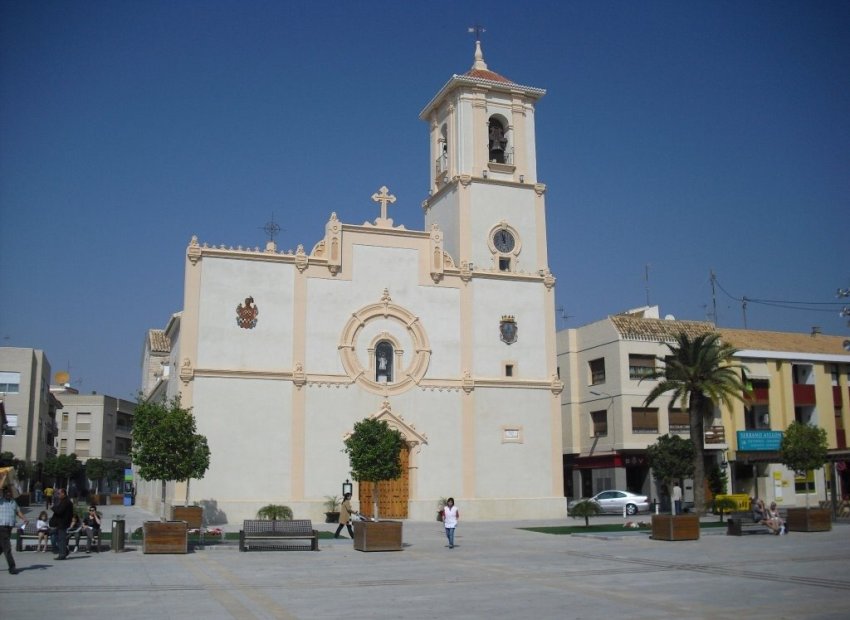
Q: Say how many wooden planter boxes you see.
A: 5